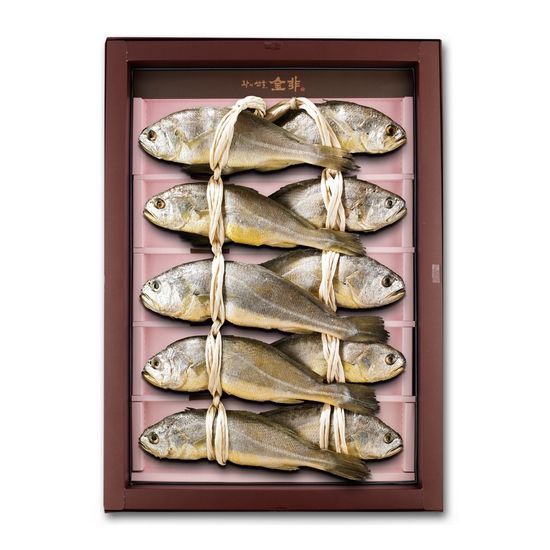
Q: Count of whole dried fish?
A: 10